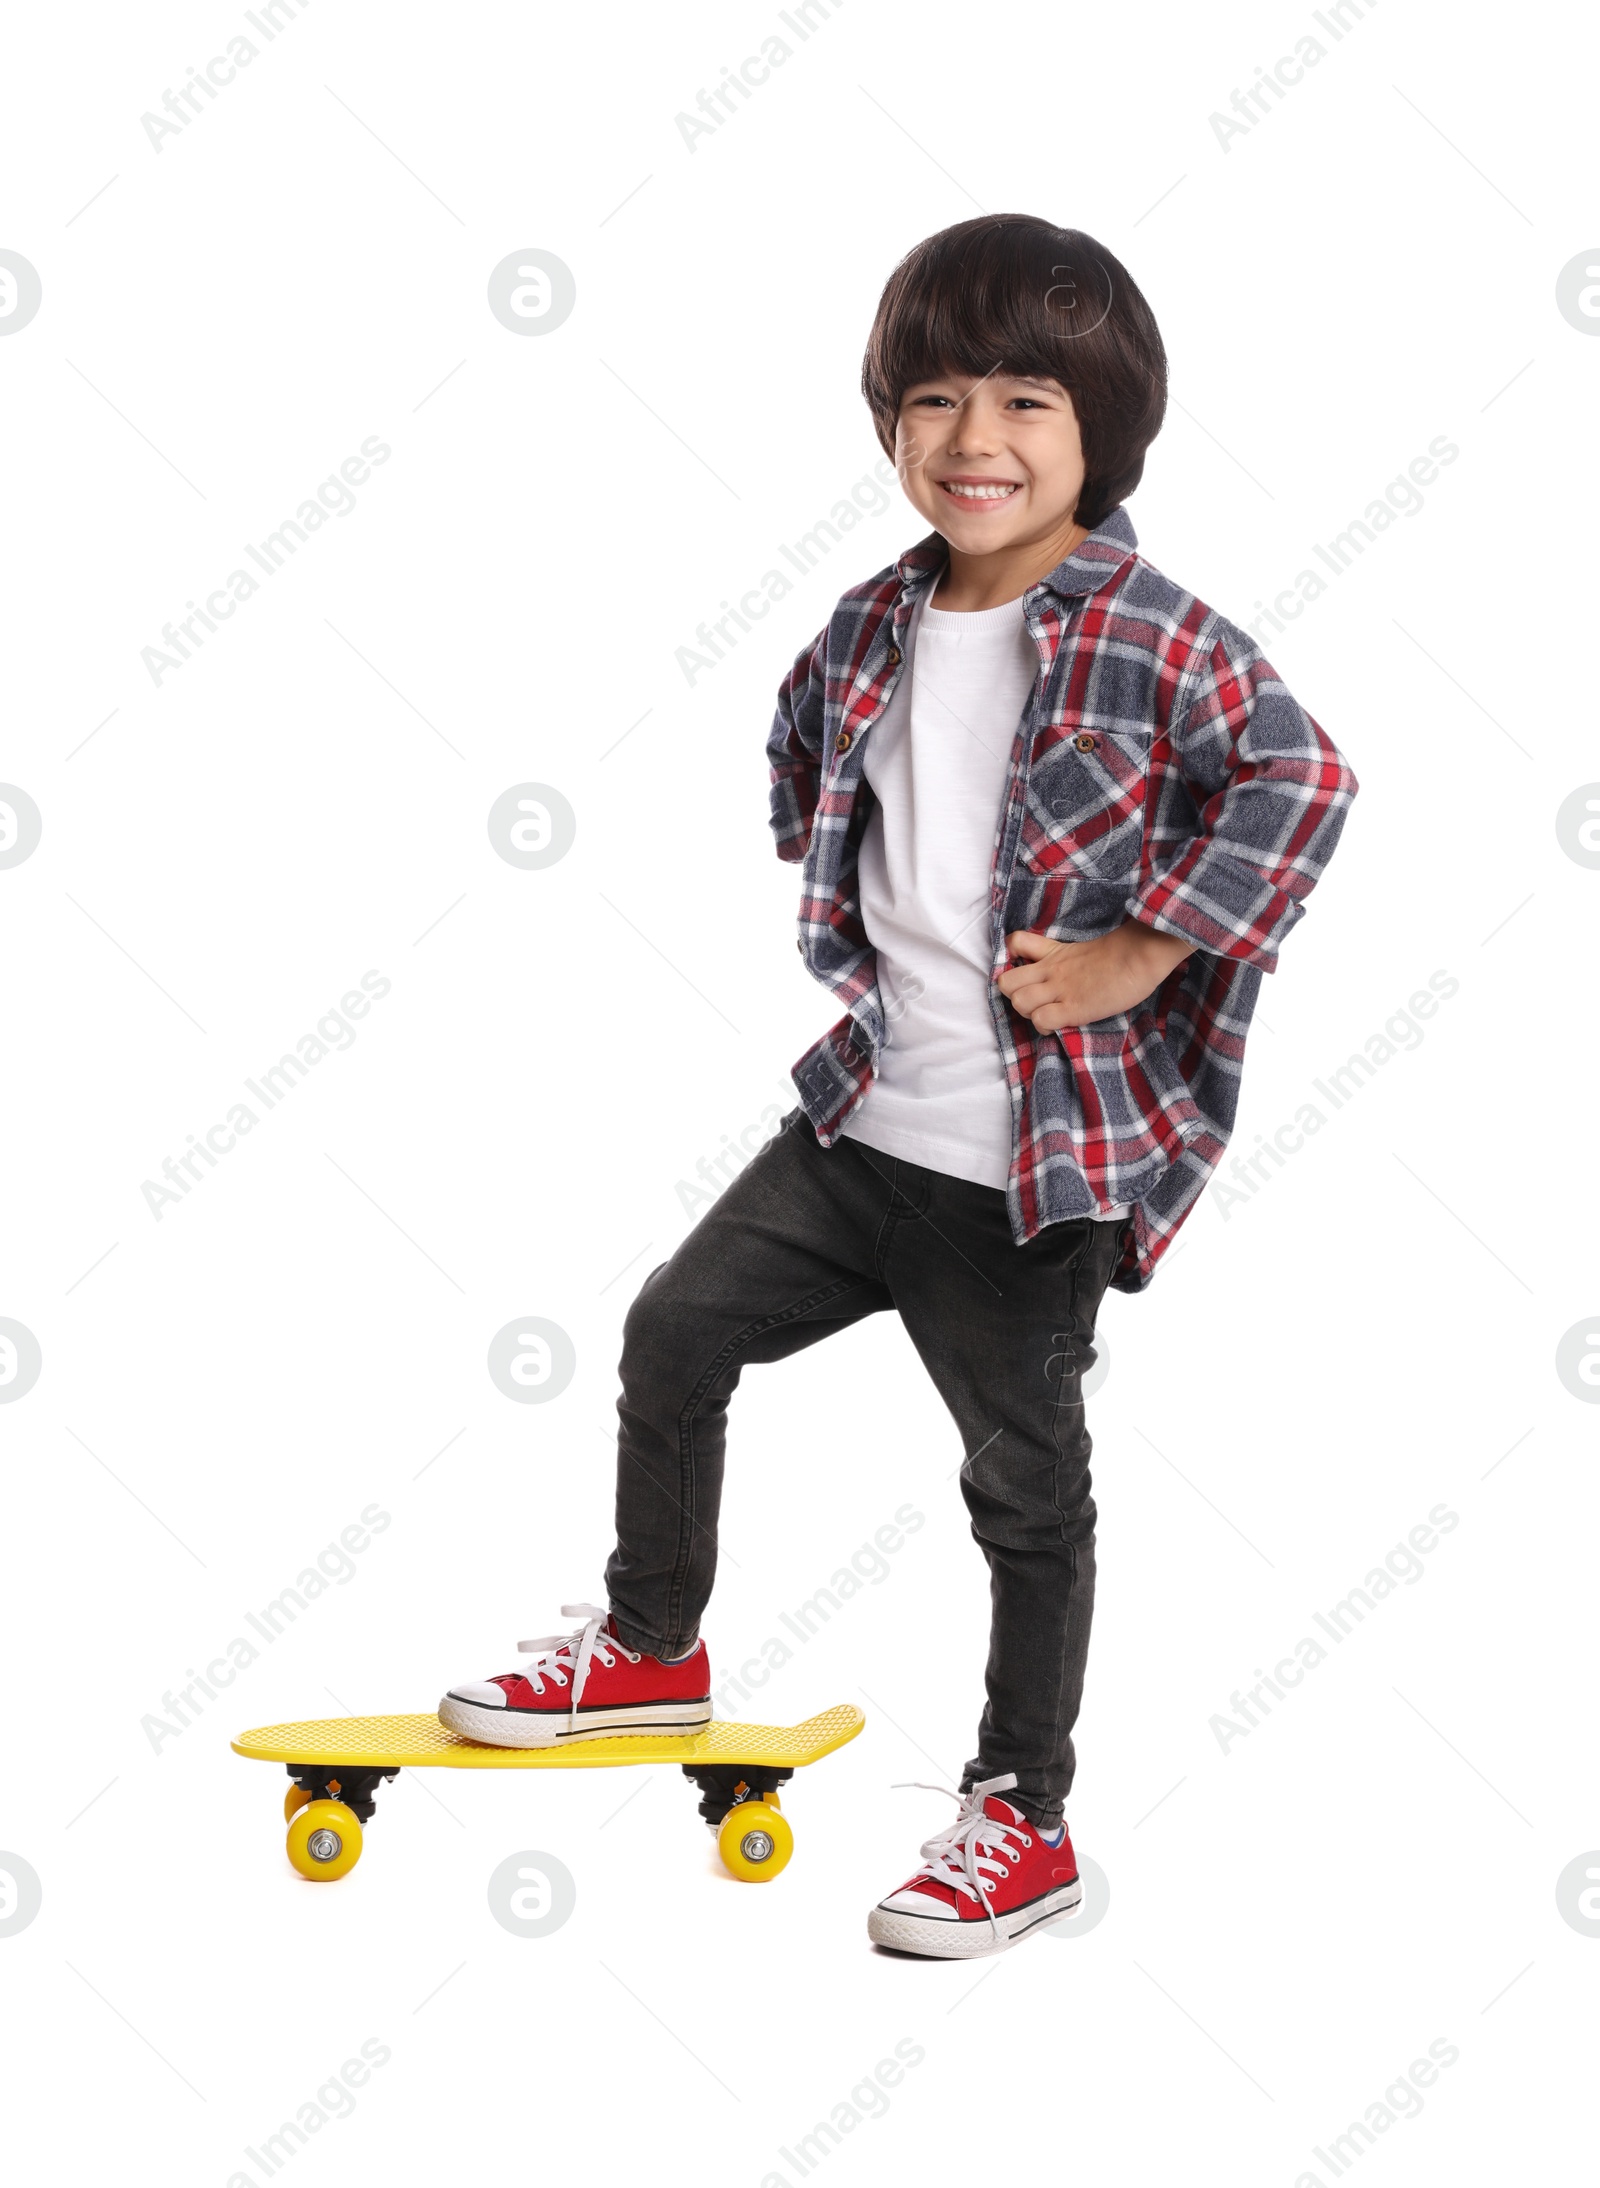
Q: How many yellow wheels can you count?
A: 4